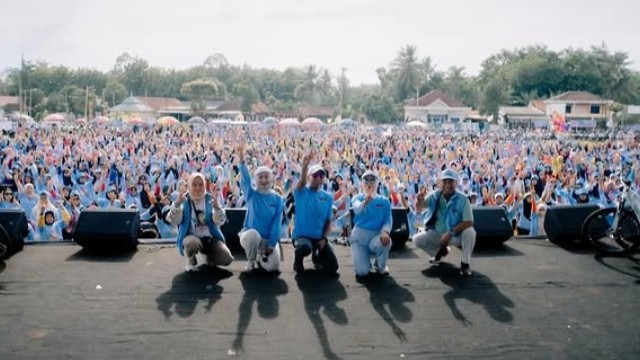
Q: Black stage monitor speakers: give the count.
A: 6